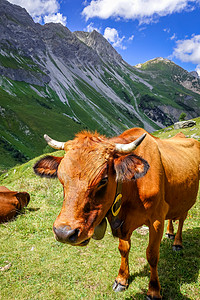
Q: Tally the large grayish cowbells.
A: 1